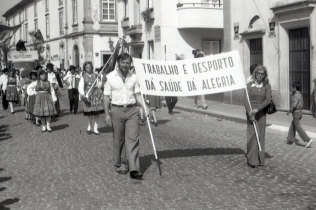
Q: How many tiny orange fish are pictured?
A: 0